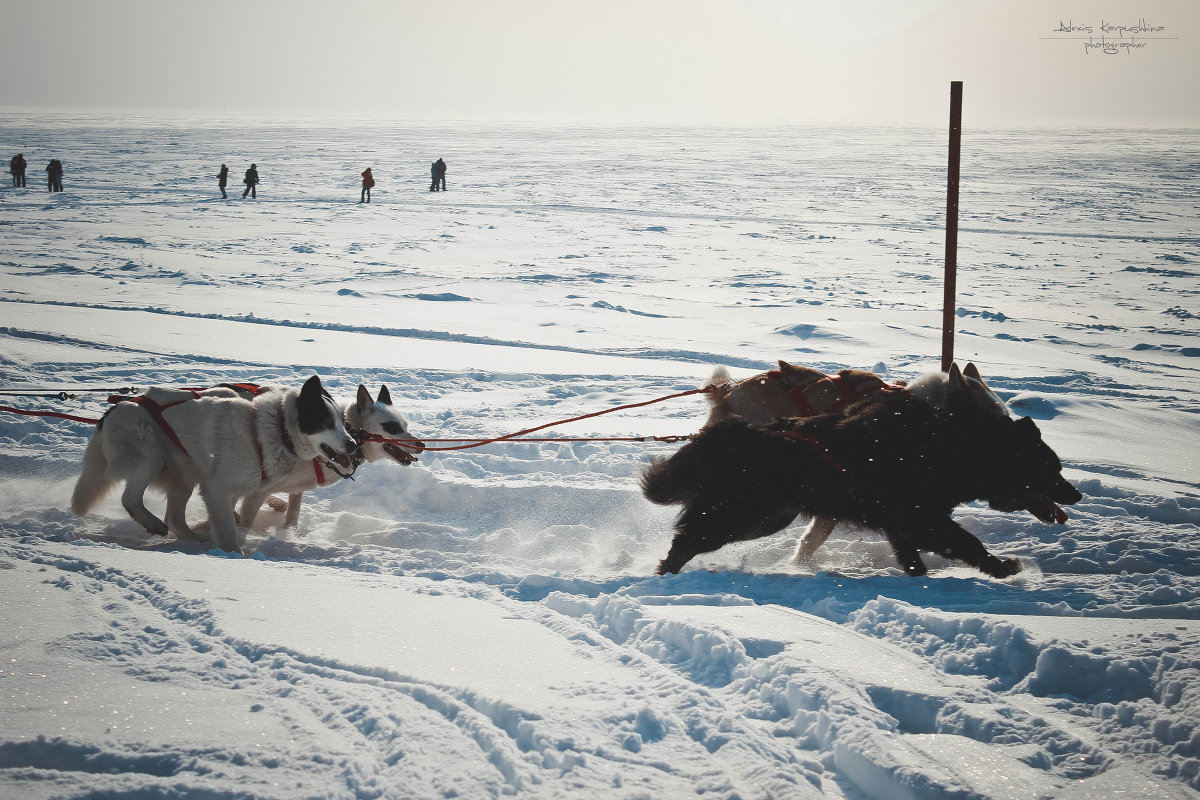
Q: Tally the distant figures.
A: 9